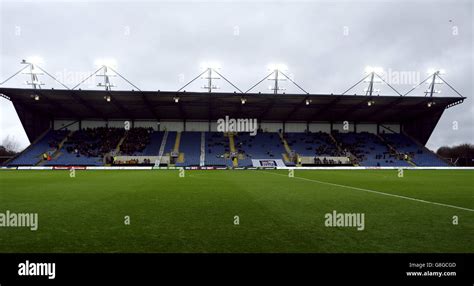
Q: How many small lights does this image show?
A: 7